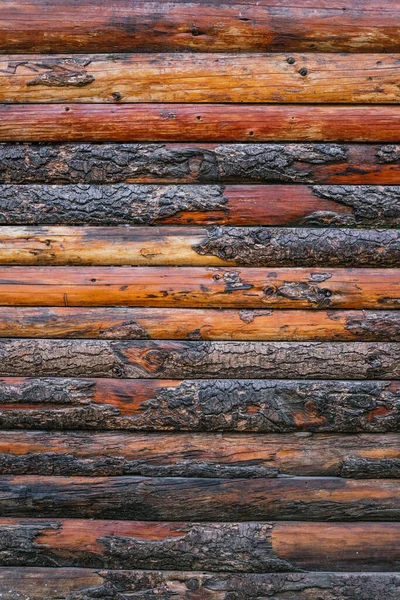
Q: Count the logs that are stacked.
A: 14